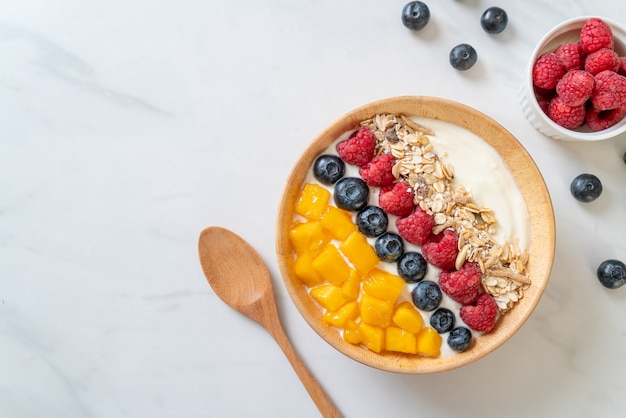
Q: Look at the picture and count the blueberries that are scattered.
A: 5